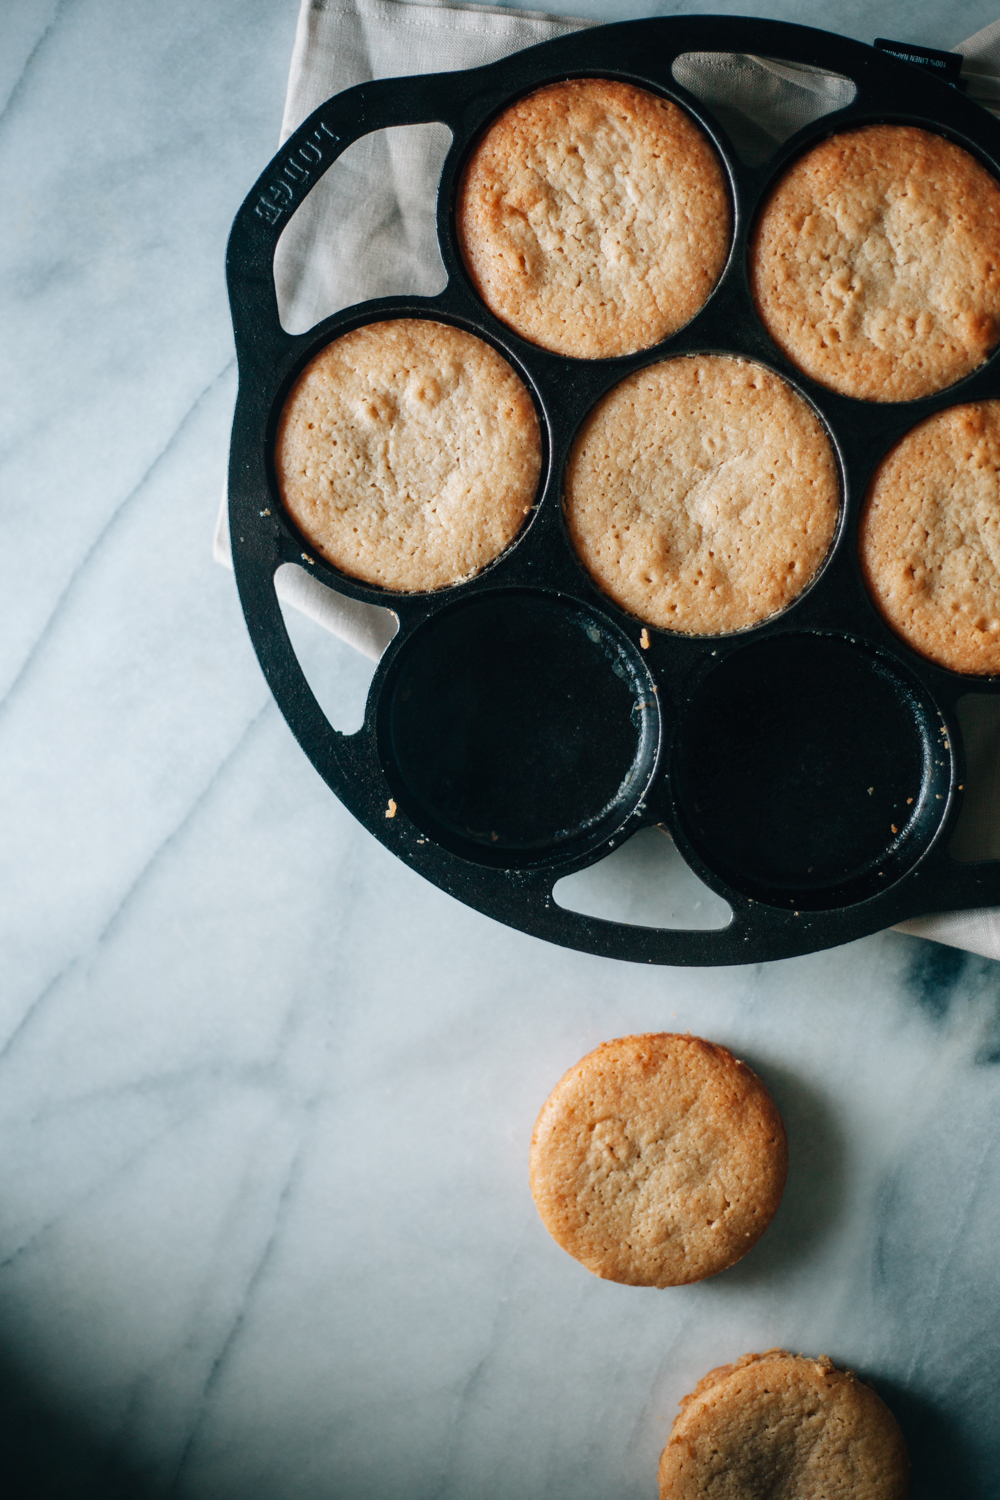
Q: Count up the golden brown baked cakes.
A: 7